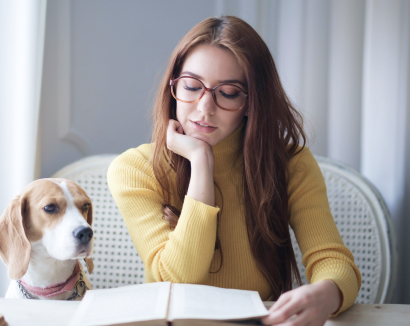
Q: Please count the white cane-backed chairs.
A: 2